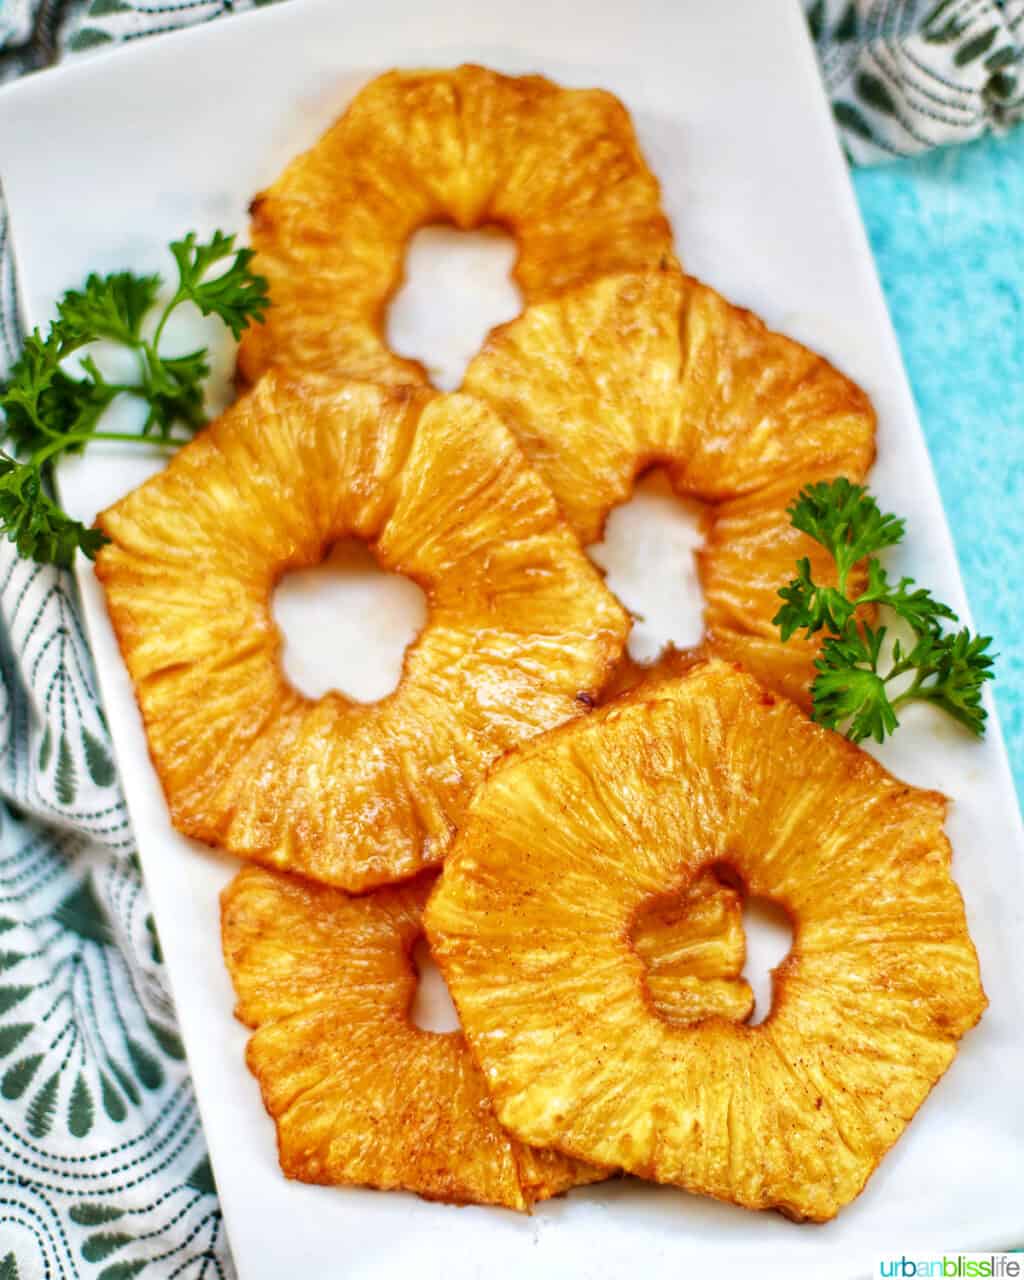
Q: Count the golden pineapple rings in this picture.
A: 5